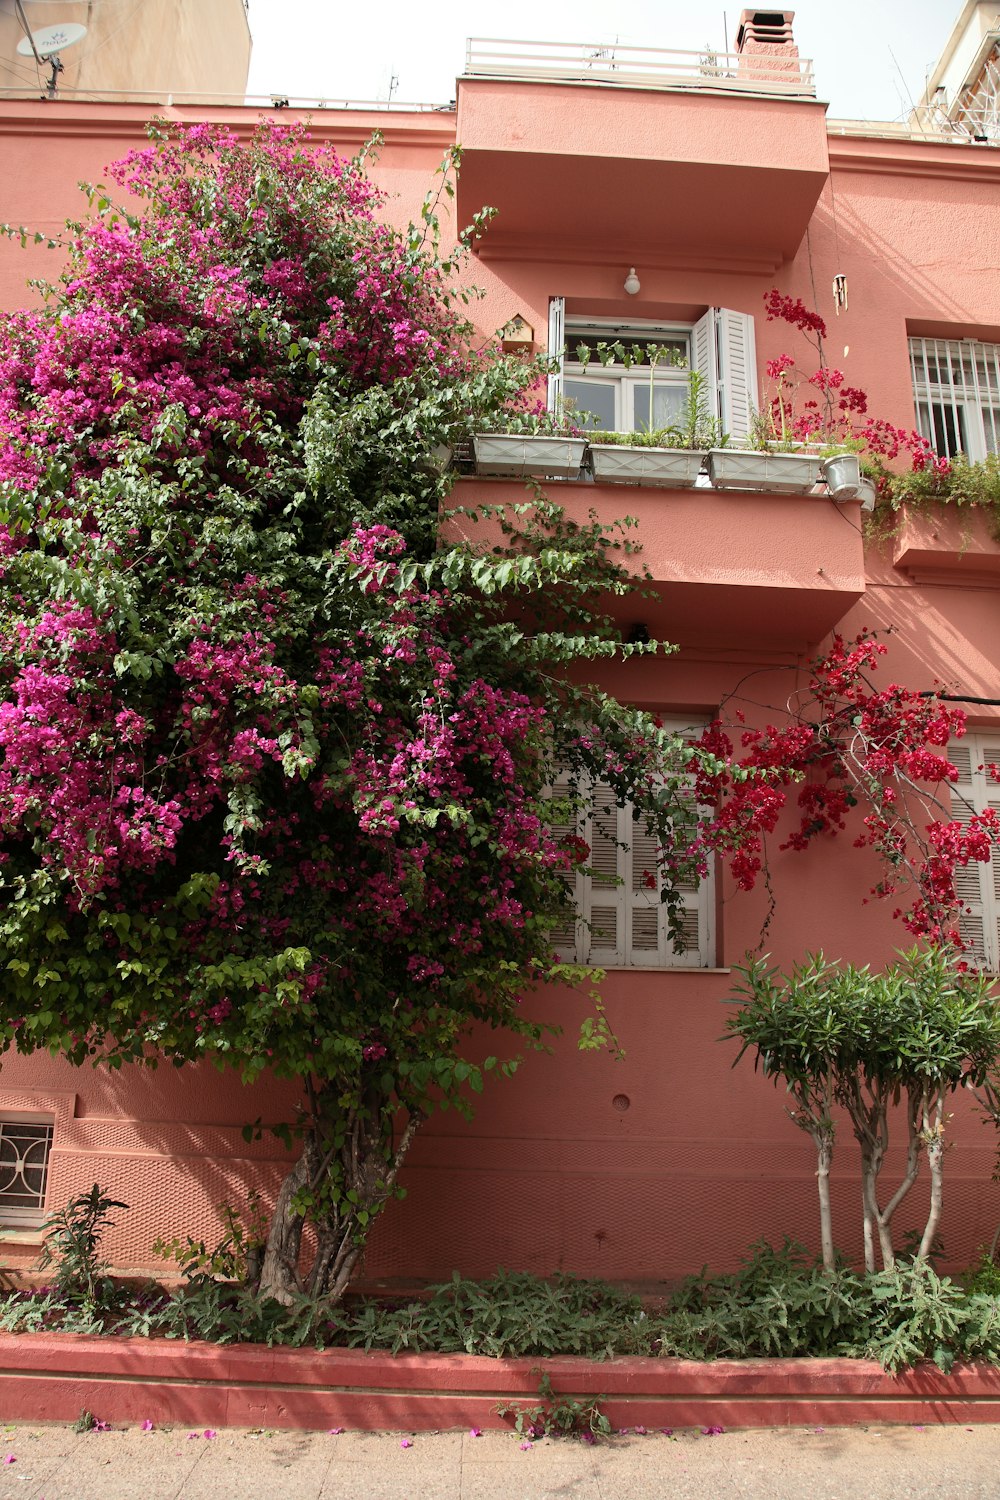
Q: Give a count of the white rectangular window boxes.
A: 3